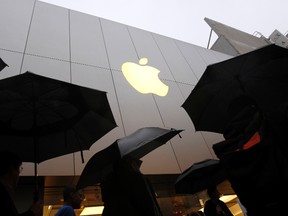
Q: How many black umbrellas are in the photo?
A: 5